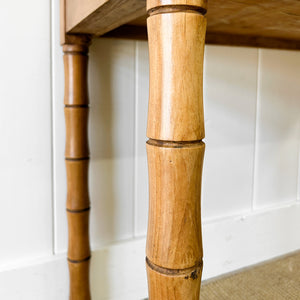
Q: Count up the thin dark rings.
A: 8